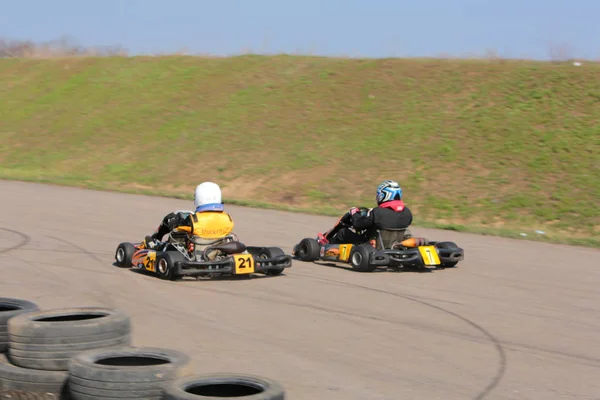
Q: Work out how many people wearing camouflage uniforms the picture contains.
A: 0